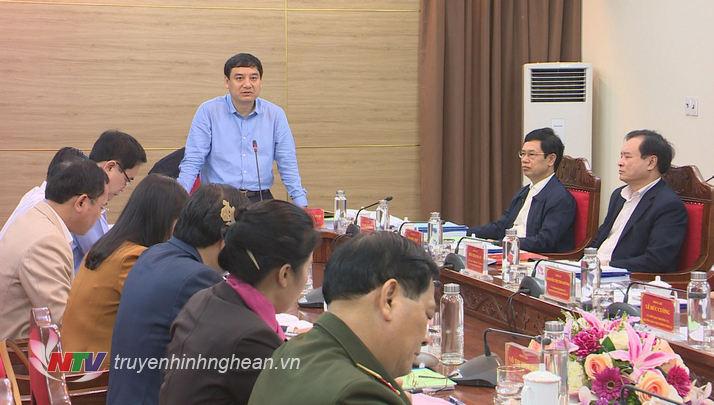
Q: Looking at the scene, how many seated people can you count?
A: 9